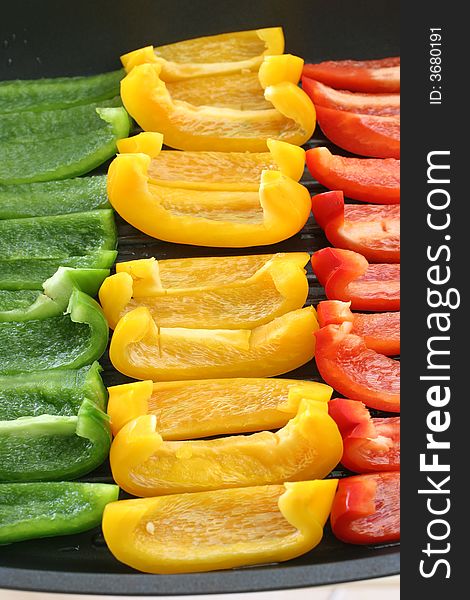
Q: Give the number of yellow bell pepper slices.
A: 11